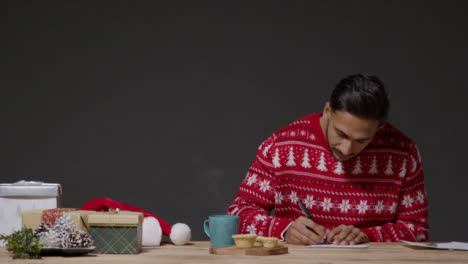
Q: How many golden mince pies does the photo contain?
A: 3